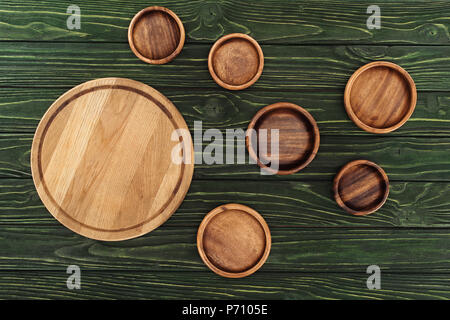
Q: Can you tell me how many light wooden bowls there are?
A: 3